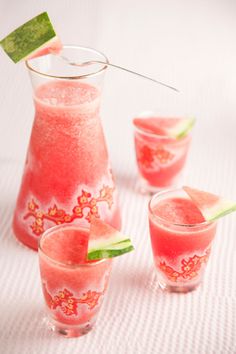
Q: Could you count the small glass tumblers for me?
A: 3